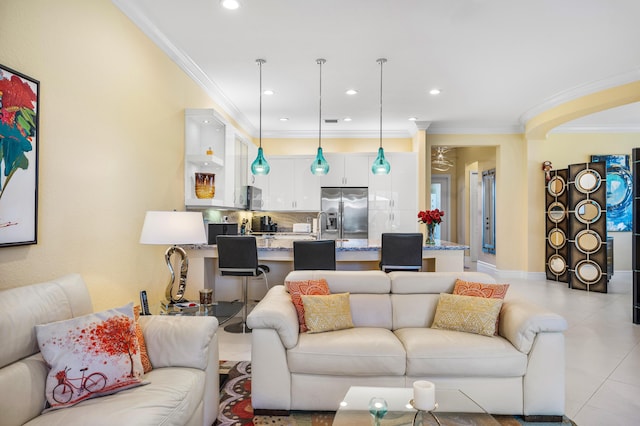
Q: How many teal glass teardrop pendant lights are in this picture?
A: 3